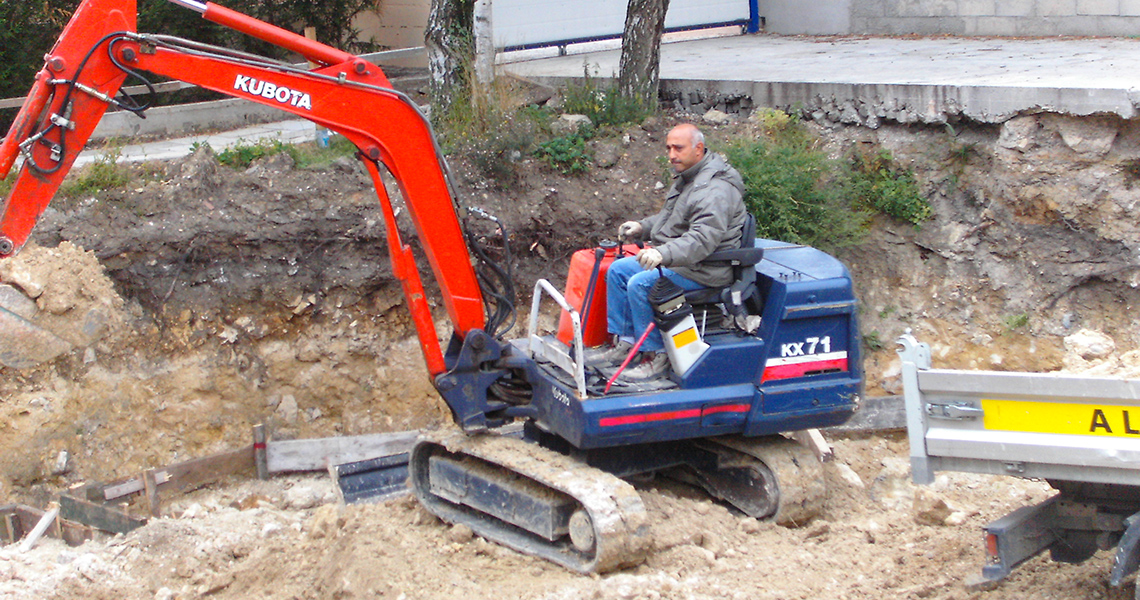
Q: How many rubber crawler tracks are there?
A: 2